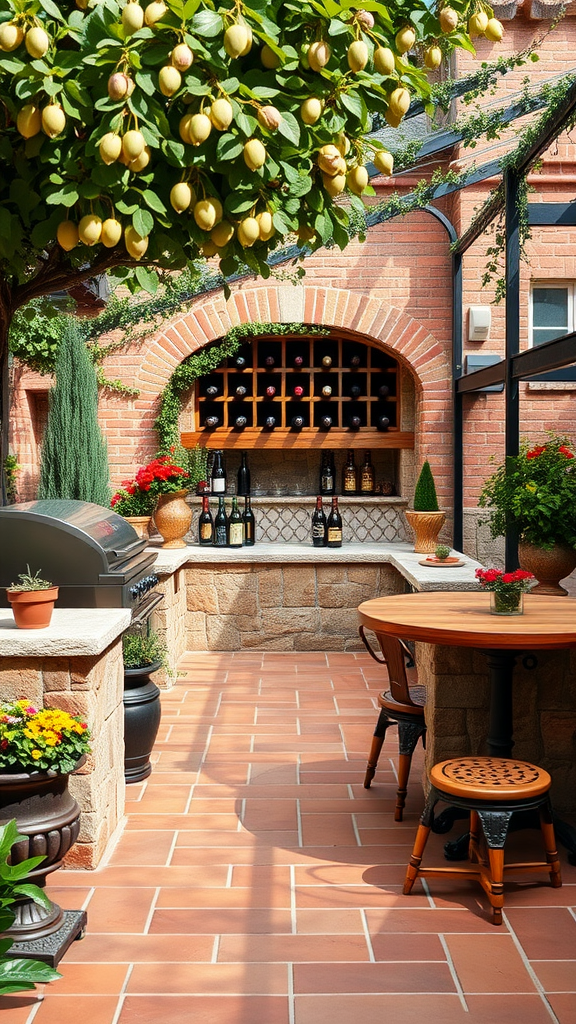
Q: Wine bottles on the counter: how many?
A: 6